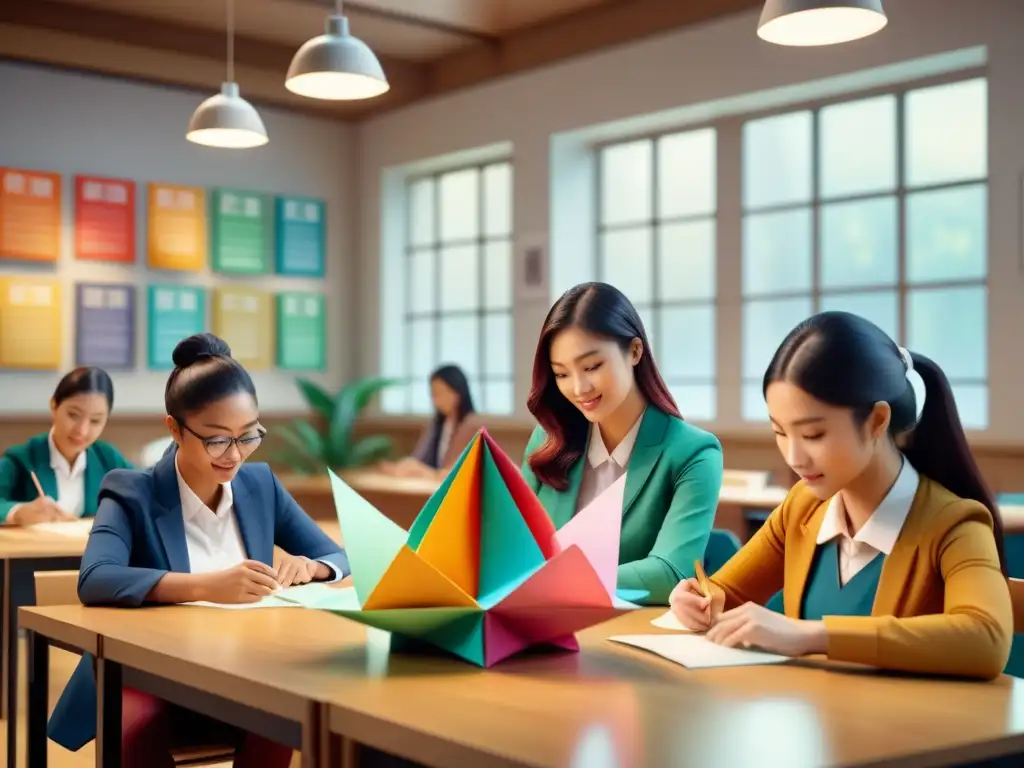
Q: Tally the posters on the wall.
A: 10